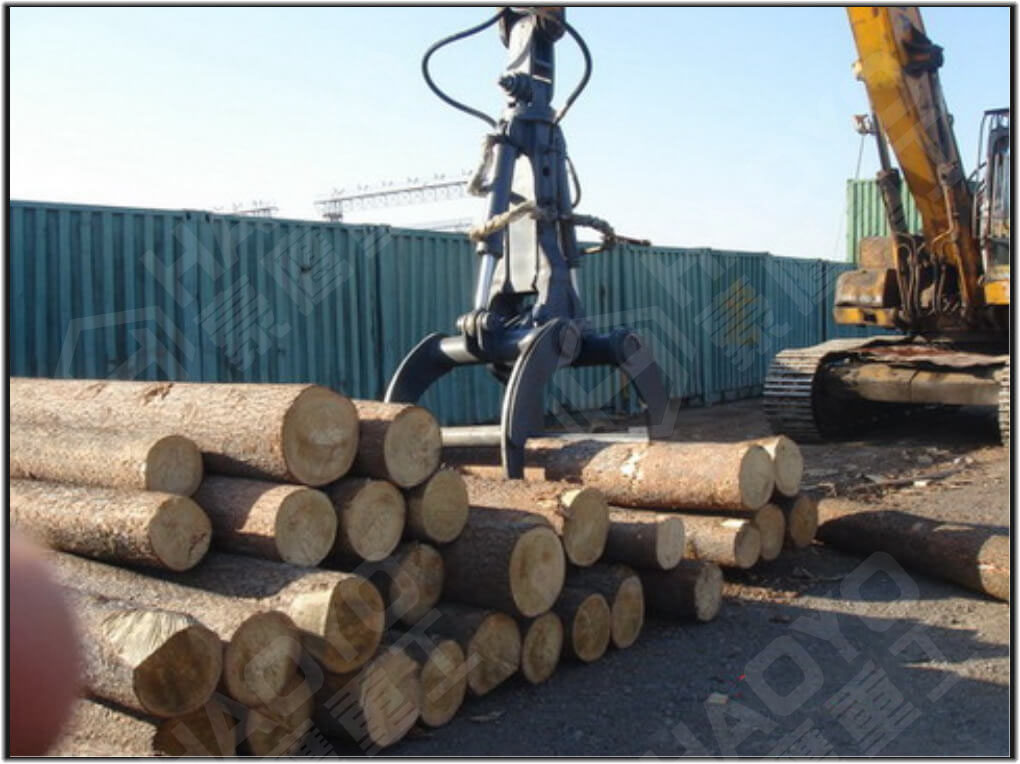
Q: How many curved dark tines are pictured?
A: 3